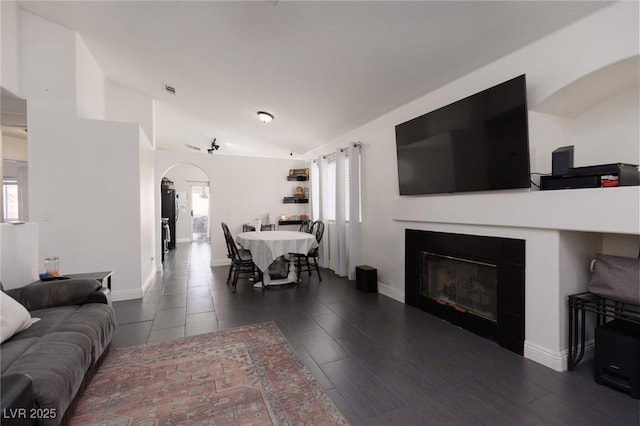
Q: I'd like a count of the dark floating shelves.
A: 3